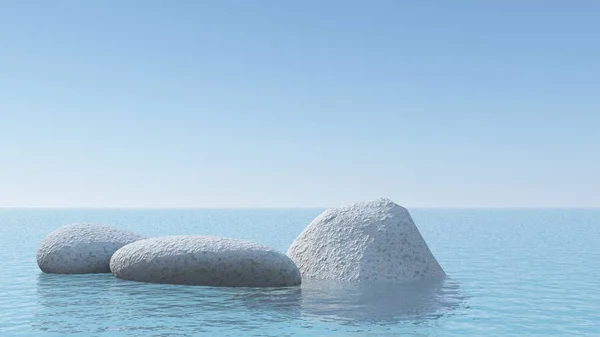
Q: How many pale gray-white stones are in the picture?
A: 3